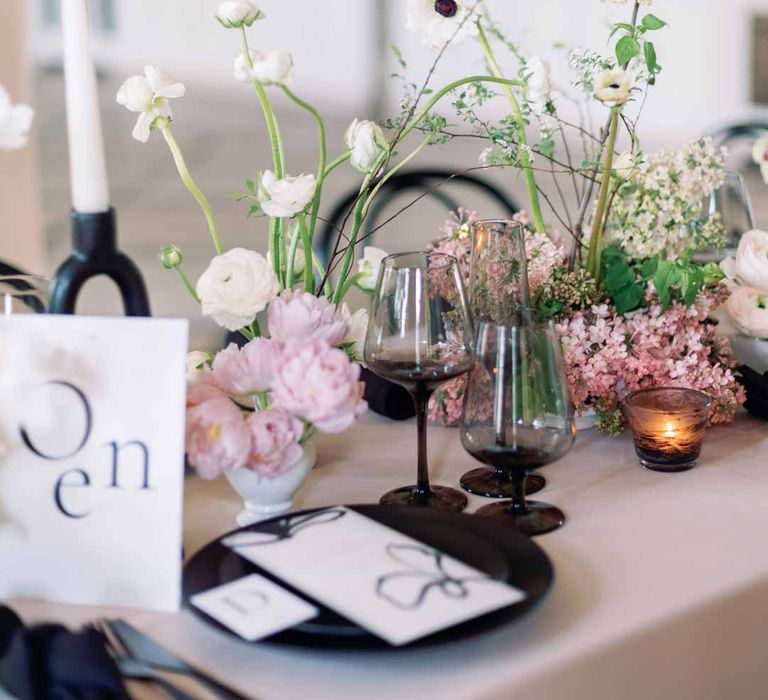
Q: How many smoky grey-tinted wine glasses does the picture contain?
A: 3